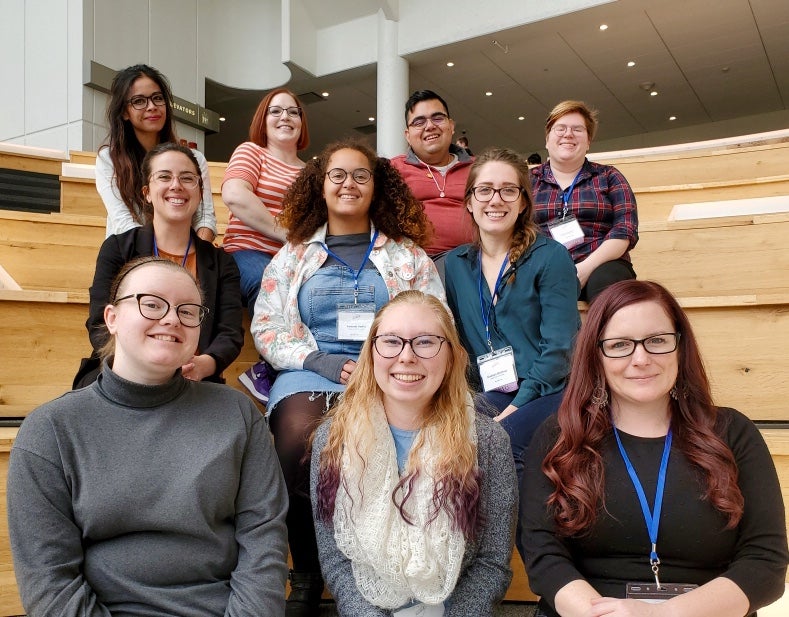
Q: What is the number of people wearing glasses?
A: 10